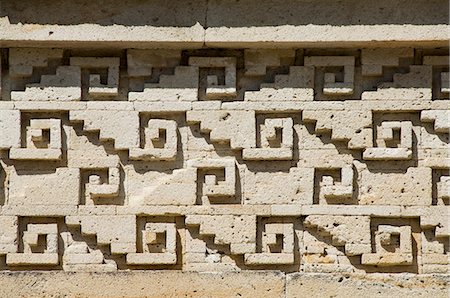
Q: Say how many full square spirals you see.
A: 14